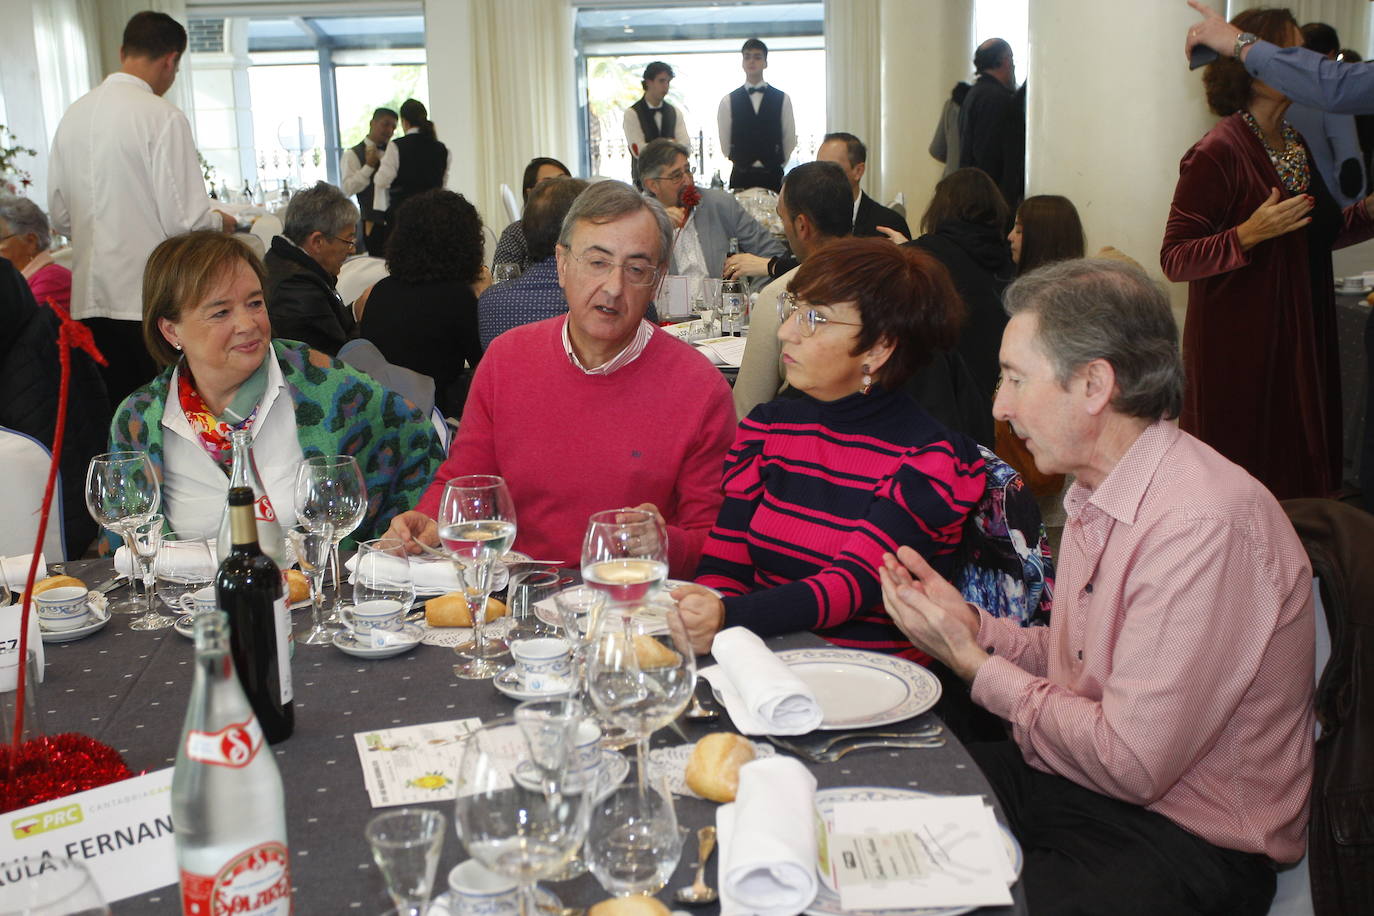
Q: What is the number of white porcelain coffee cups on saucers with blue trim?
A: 6